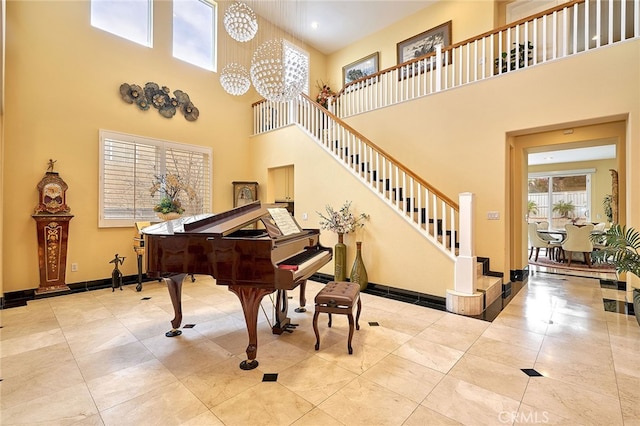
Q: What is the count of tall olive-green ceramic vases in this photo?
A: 2